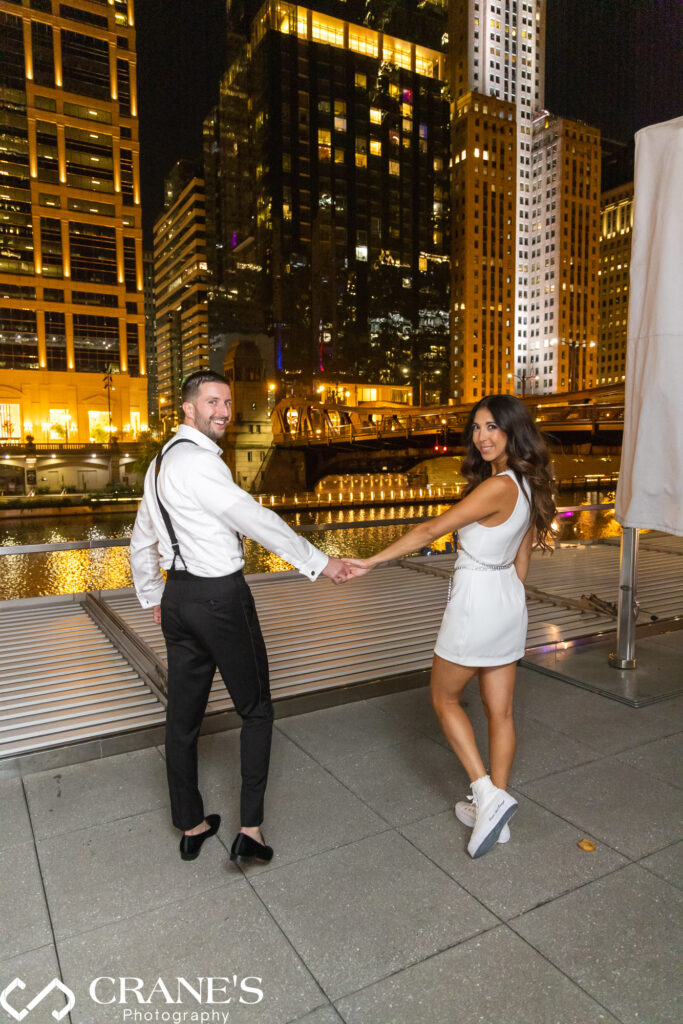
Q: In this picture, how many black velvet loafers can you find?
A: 2